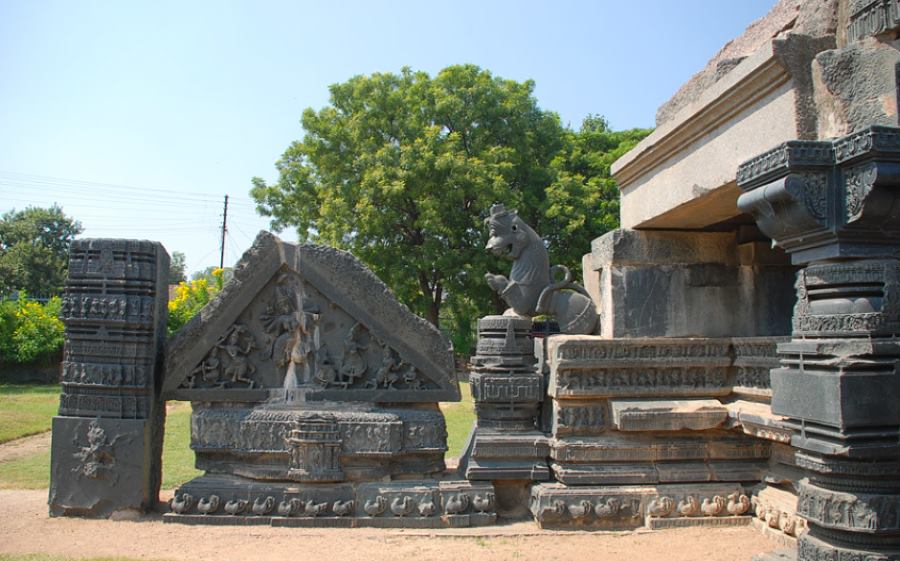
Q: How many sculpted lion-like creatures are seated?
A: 1